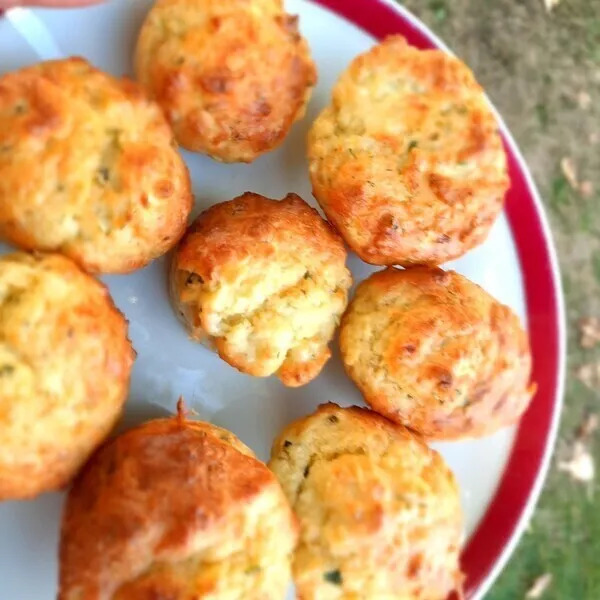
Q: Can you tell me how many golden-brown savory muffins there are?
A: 8